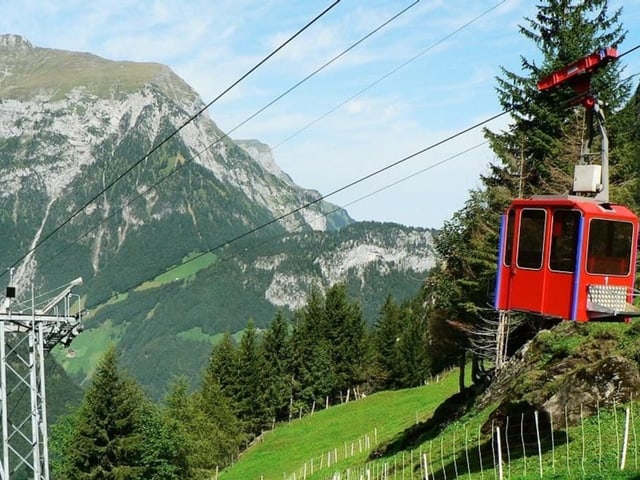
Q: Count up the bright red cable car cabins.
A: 1